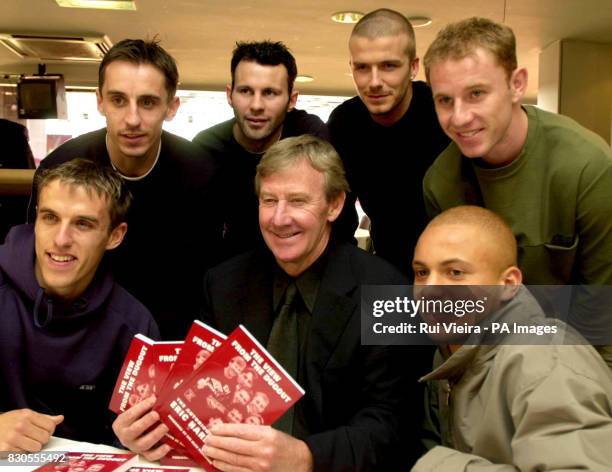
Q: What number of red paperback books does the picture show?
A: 6